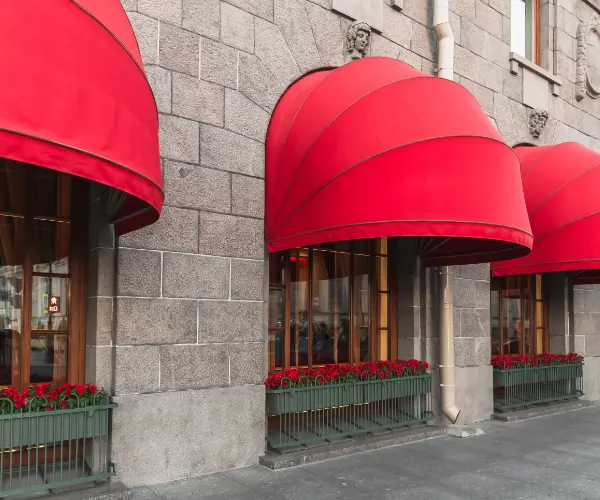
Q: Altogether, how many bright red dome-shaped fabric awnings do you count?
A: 3